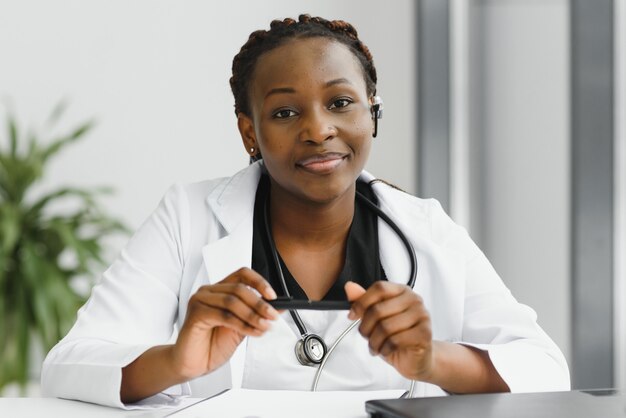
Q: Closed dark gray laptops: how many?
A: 1